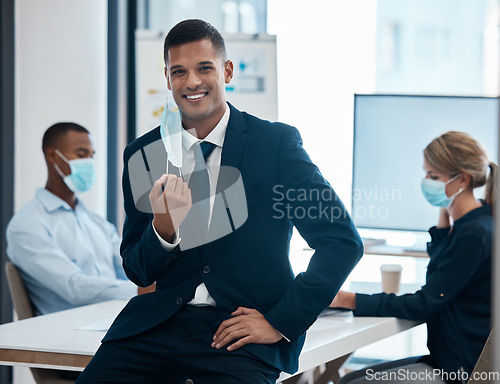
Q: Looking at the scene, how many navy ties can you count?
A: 1